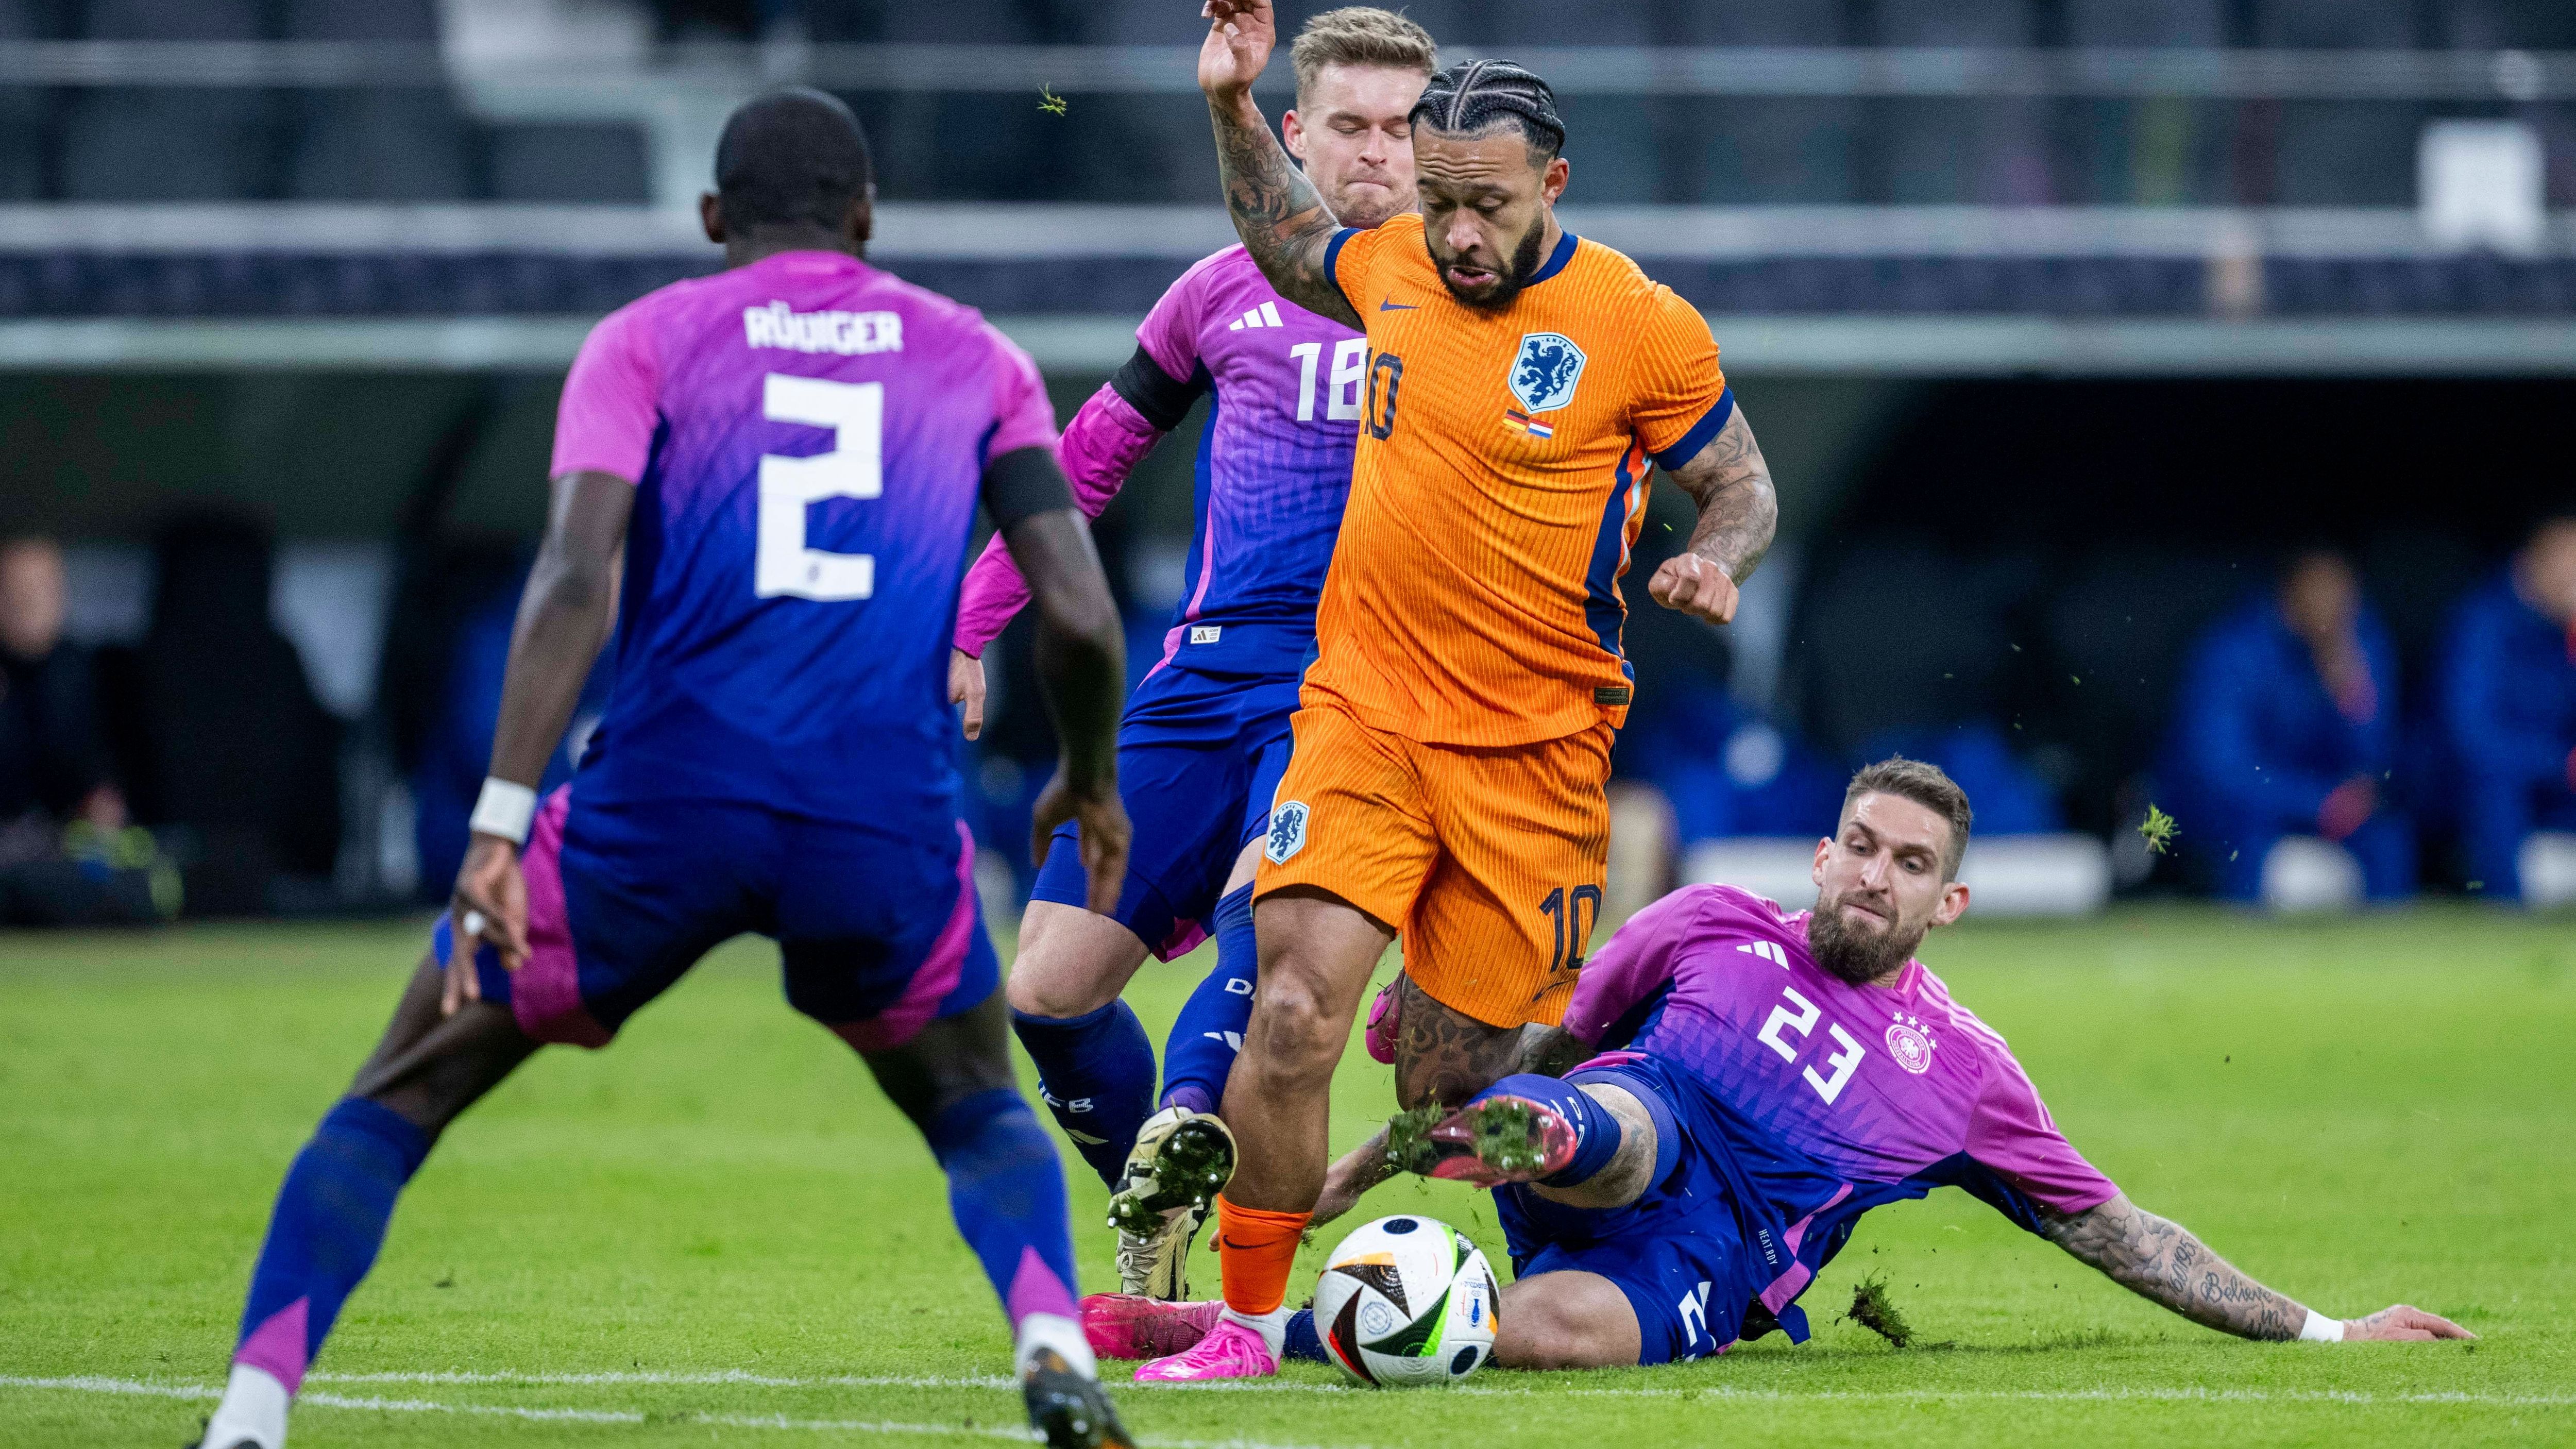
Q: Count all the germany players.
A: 3